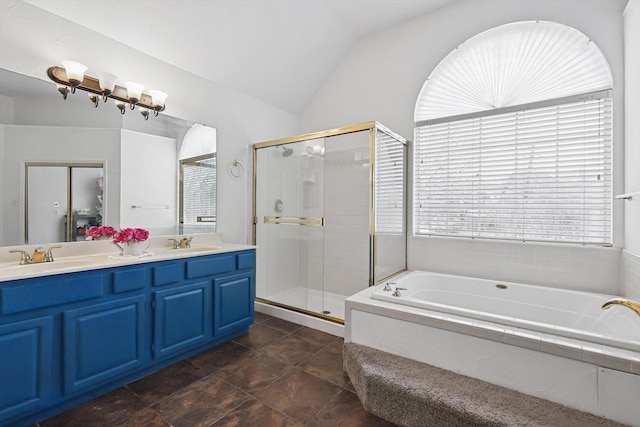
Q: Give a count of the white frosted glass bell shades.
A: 4